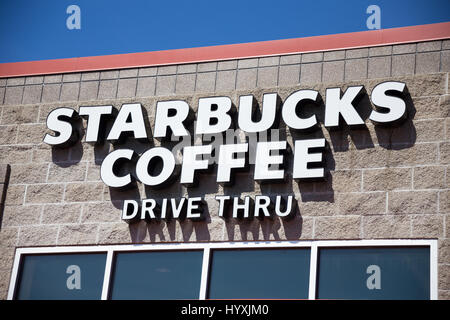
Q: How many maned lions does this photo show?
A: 0